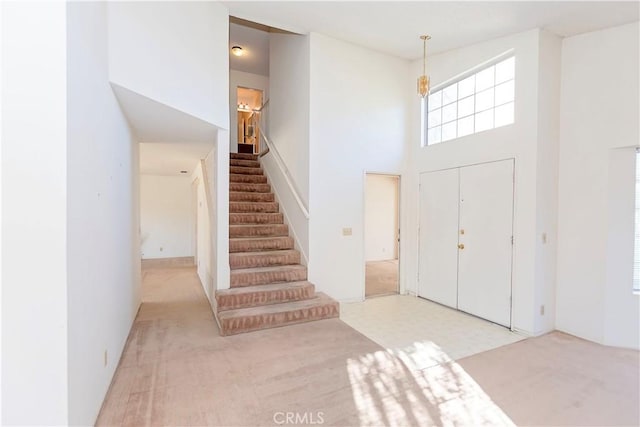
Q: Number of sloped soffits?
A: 1